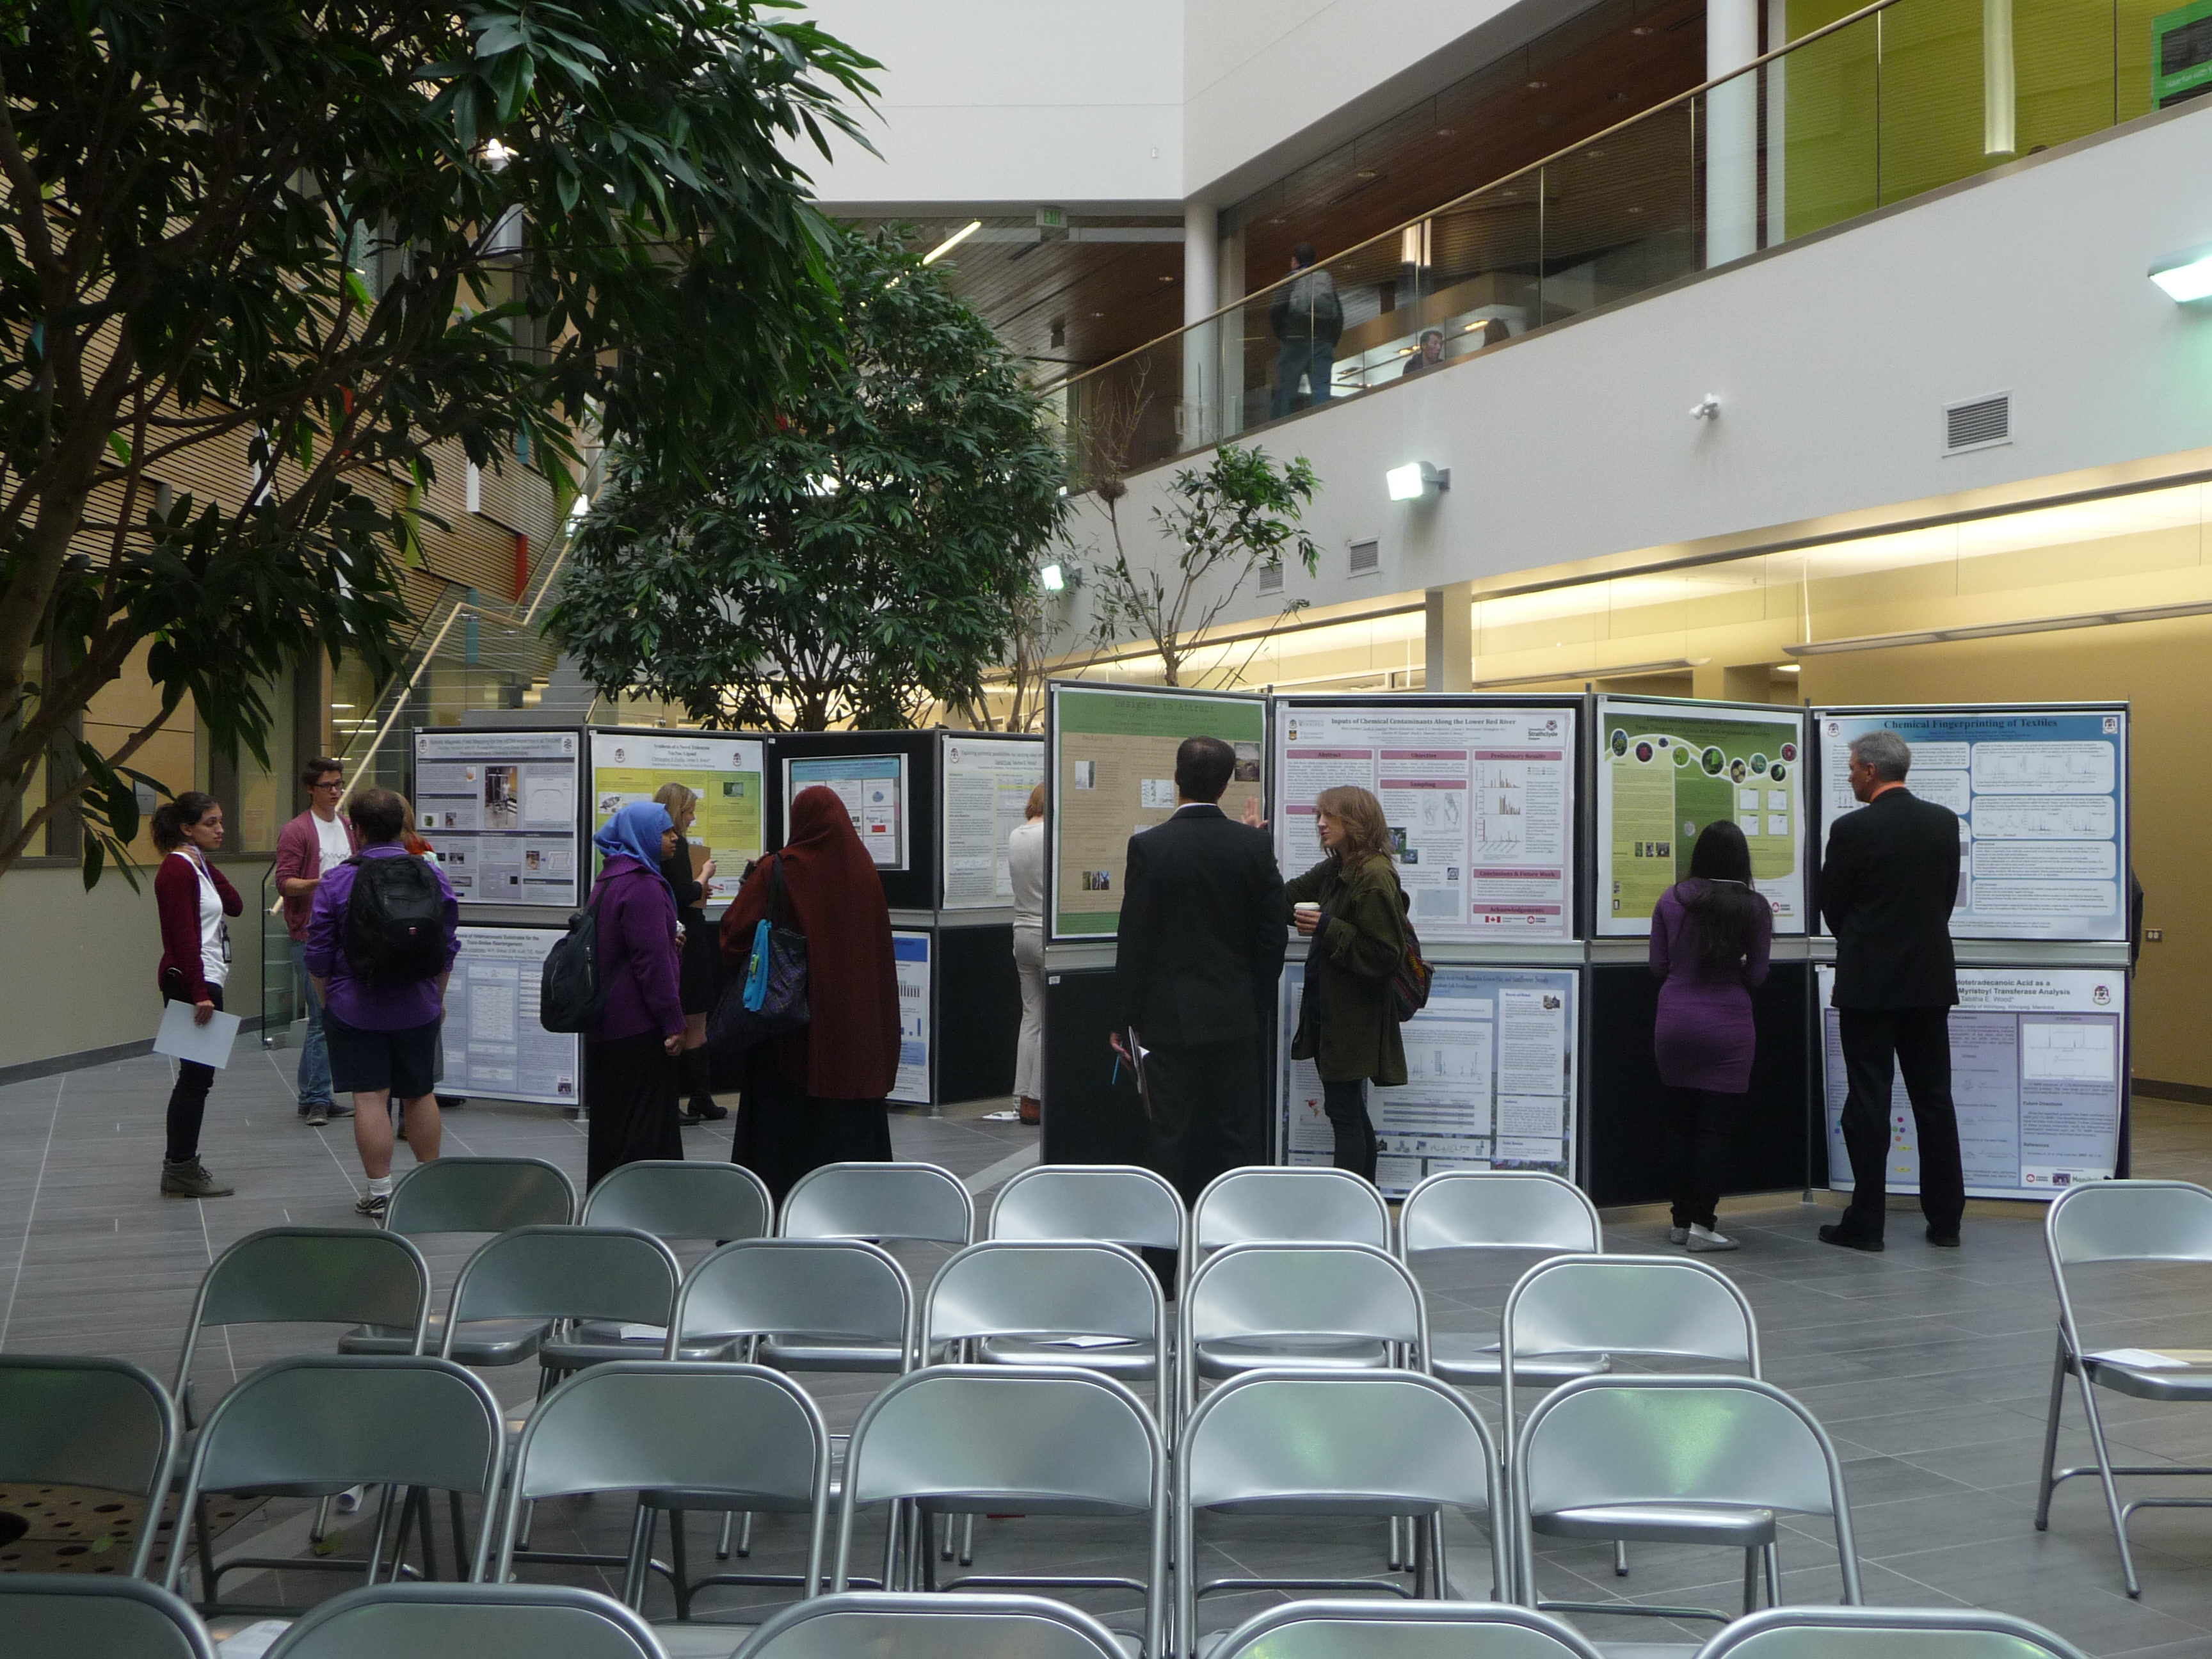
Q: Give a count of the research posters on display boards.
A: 12